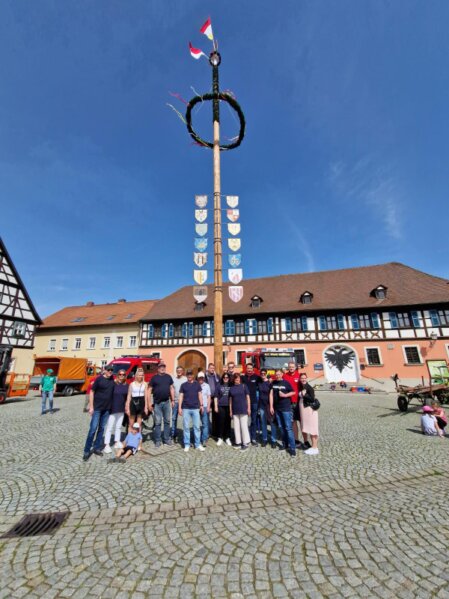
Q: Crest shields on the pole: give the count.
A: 14